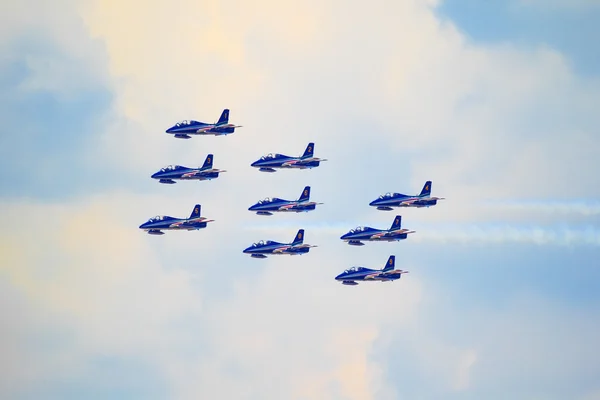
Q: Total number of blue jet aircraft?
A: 9